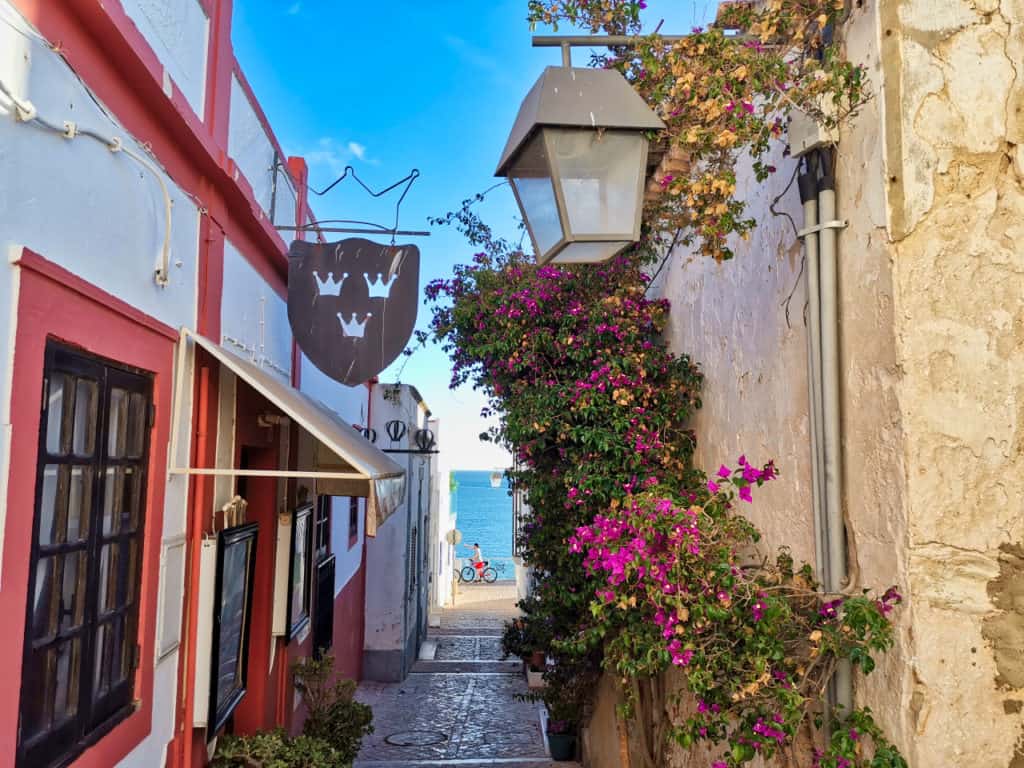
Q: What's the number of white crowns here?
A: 3